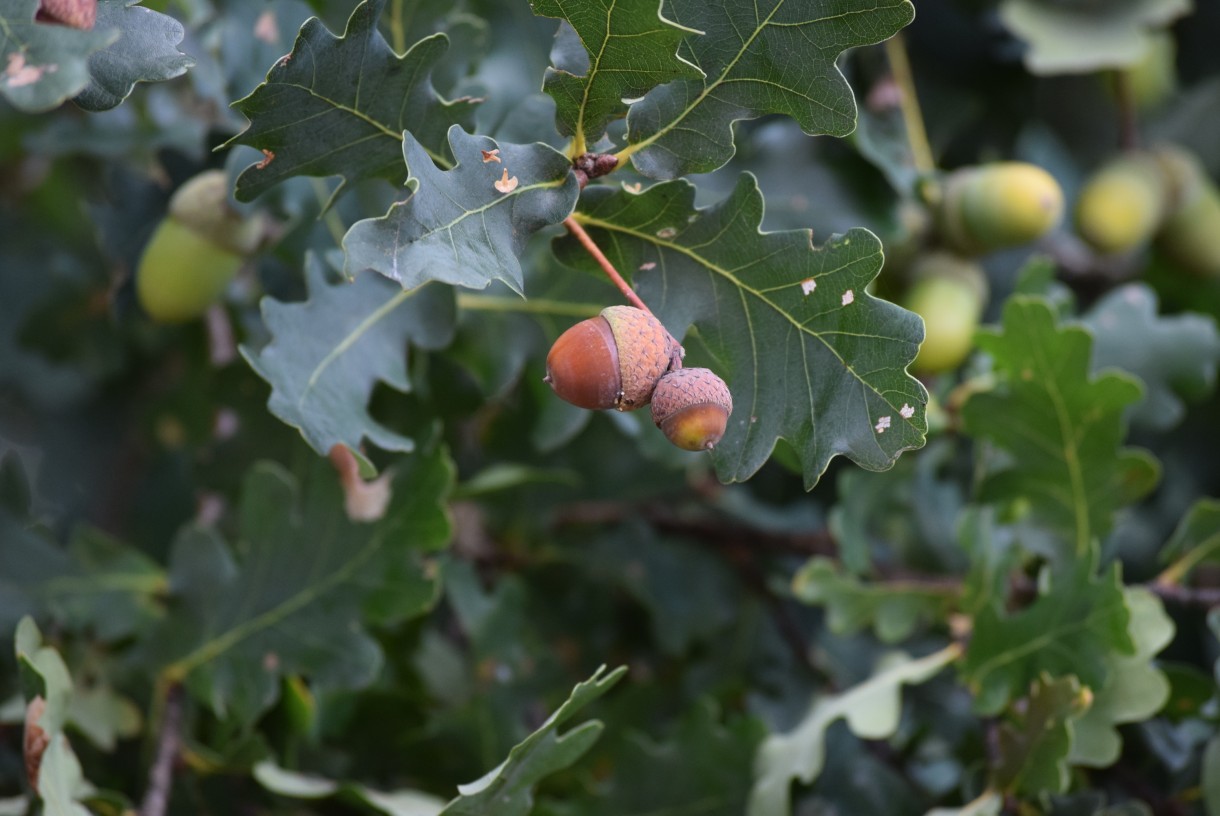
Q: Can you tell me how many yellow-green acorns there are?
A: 5